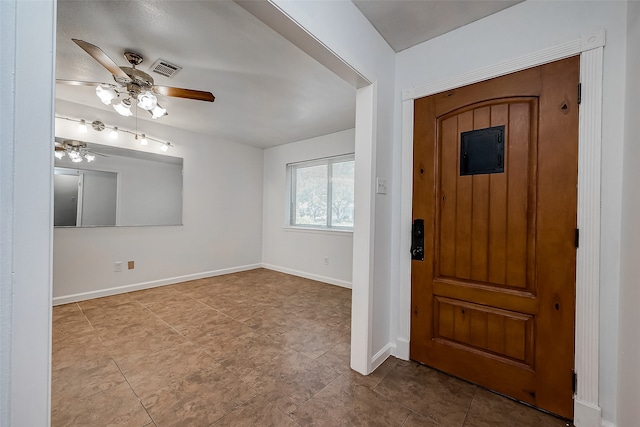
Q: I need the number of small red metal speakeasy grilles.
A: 0